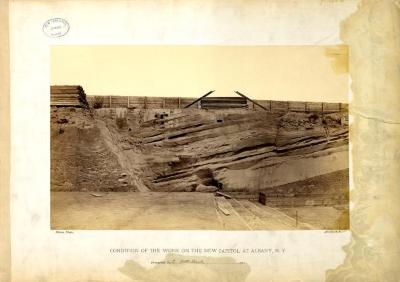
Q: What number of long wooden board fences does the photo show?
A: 1